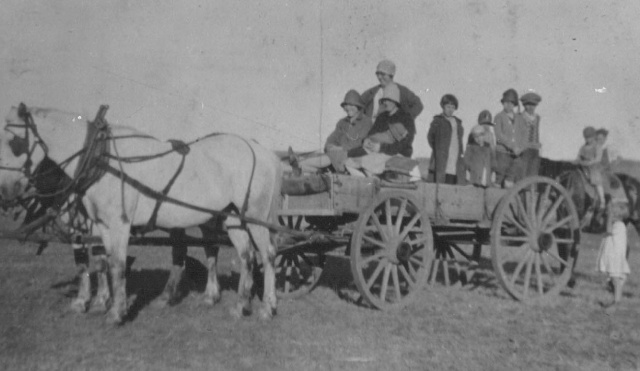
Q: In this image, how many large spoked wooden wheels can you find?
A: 4